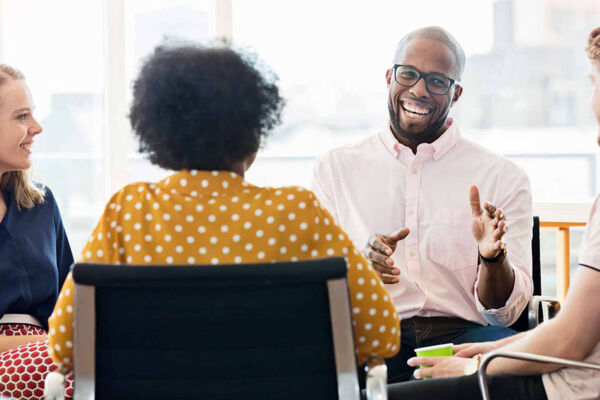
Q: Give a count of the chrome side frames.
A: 2